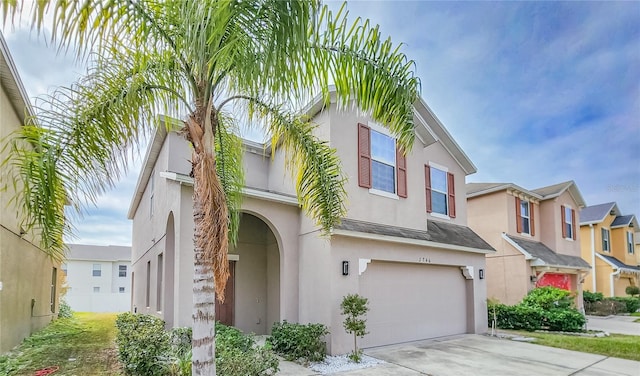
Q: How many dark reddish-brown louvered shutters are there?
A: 8